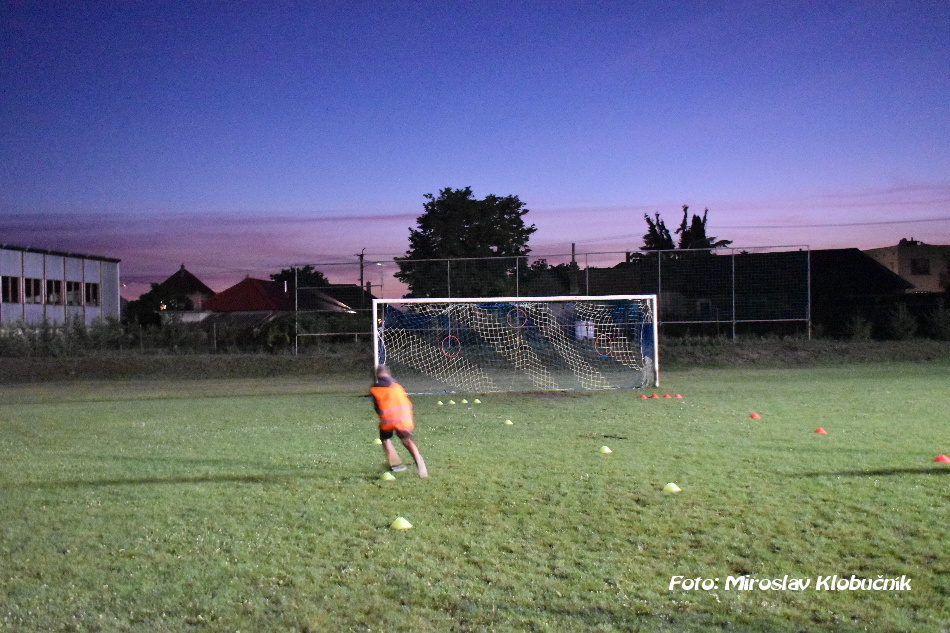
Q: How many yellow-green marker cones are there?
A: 10